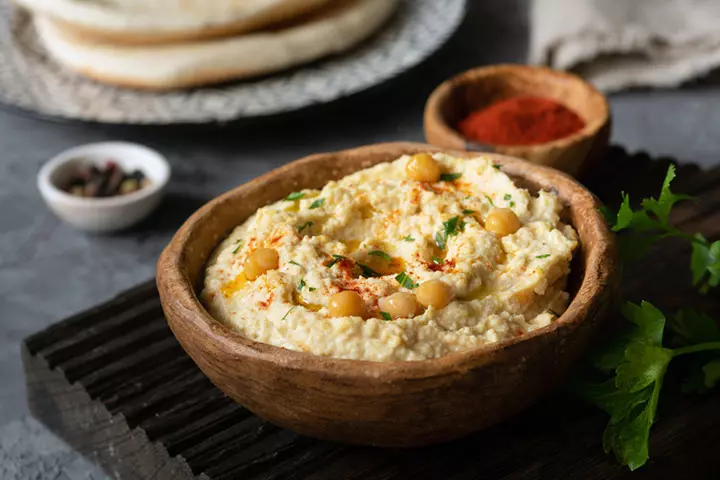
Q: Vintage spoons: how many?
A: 0